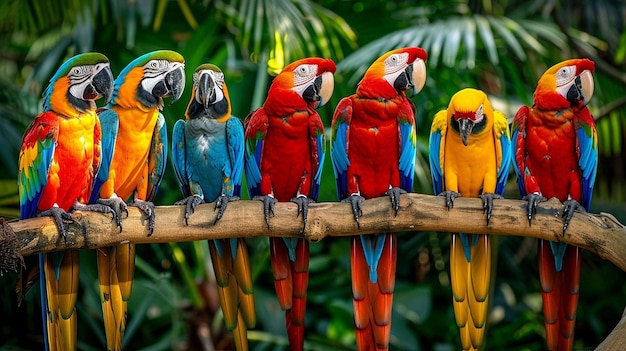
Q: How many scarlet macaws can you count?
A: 3